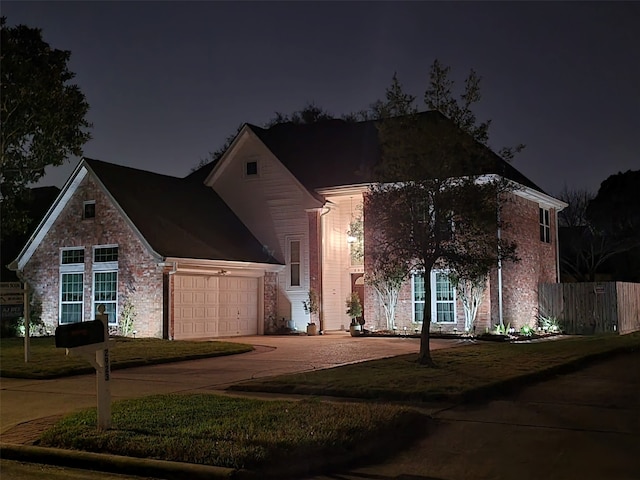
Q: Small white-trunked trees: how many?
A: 2